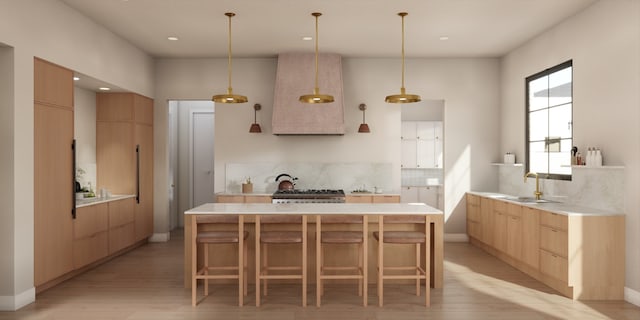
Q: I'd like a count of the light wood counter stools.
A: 4